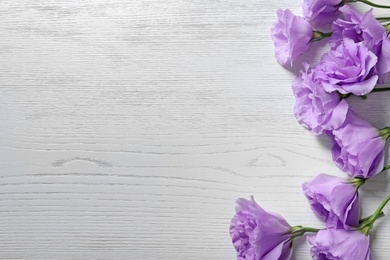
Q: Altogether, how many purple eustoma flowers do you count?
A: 9